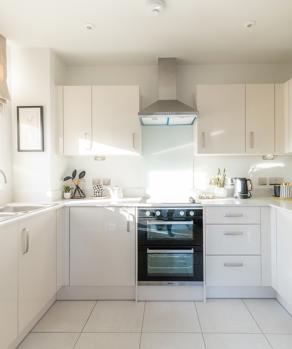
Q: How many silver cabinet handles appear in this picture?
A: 9